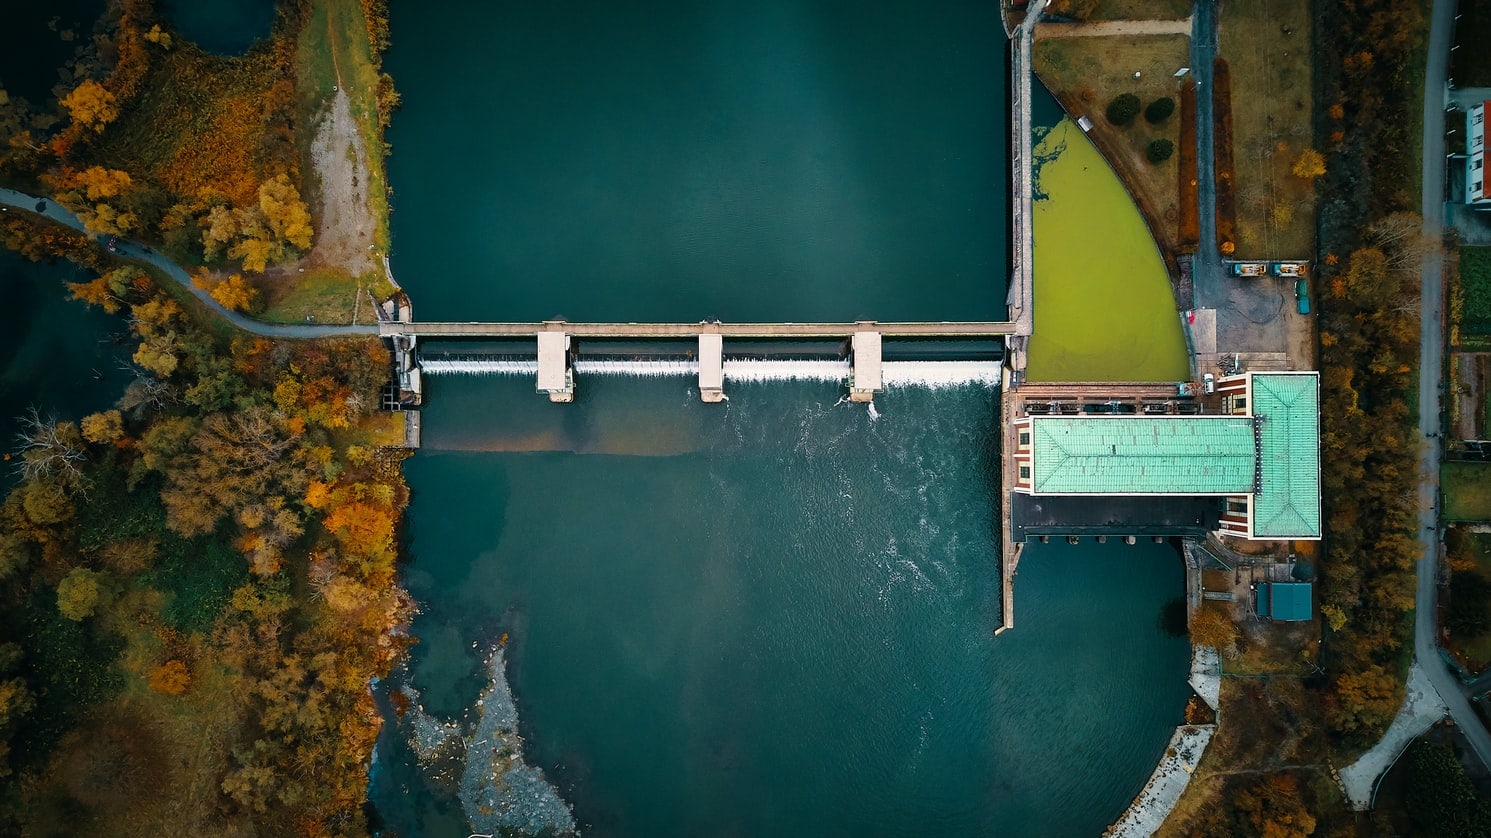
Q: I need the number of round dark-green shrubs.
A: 3